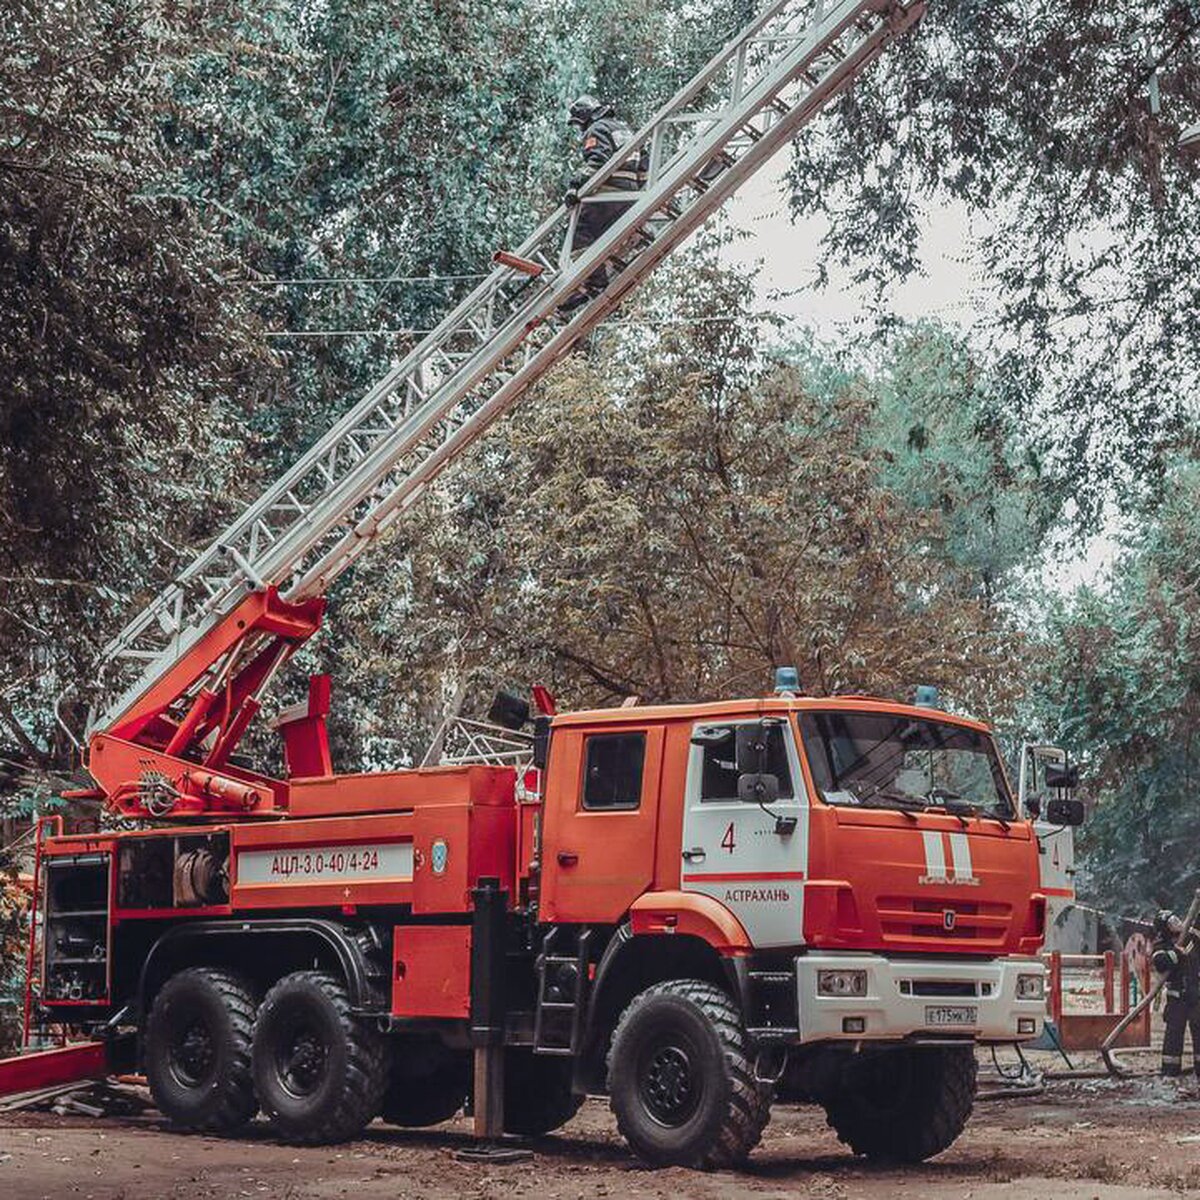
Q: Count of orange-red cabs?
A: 1